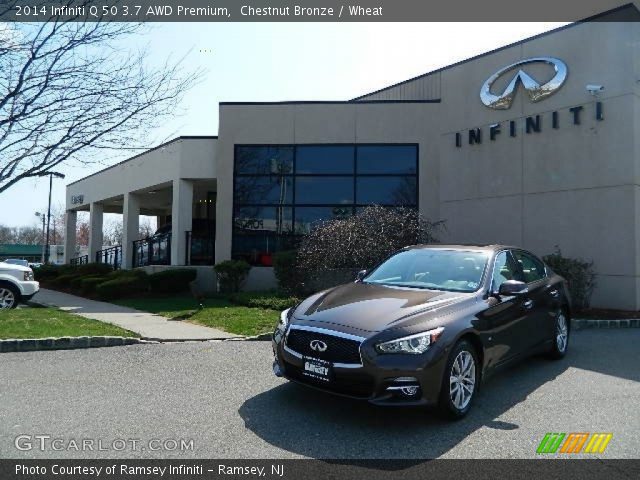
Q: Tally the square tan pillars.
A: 4